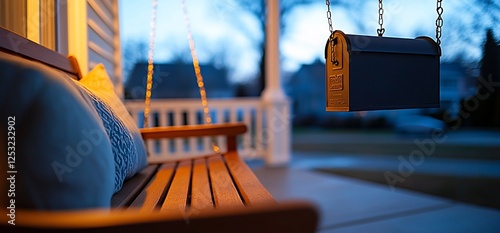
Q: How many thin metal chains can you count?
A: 5